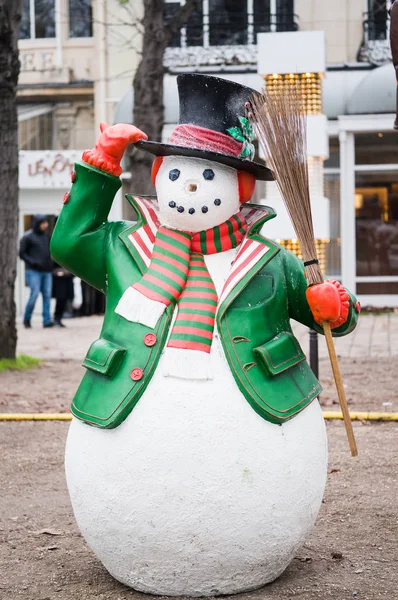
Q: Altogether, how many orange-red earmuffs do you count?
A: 2